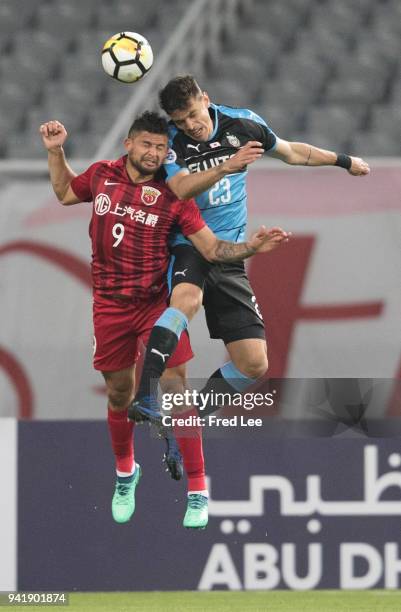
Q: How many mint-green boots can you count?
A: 2